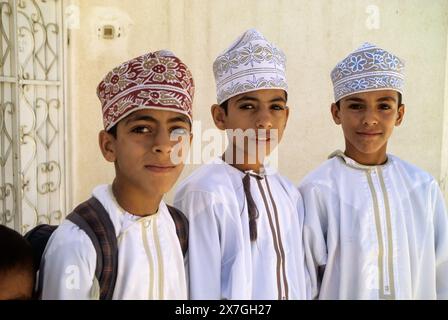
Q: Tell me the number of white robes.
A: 3